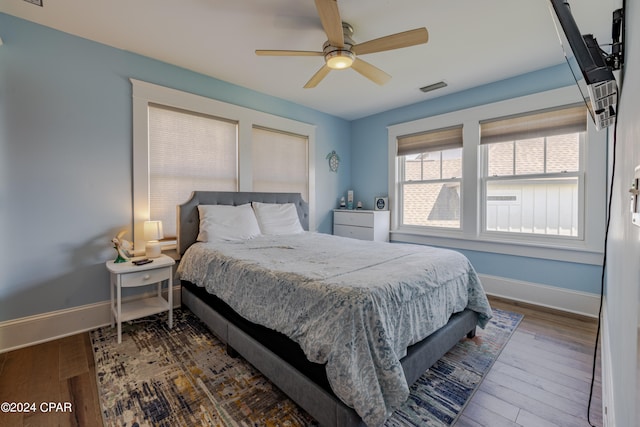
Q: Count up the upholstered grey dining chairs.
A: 0